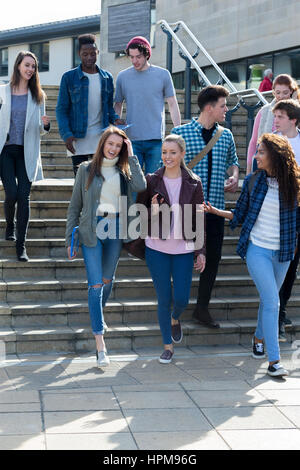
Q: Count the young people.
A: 9